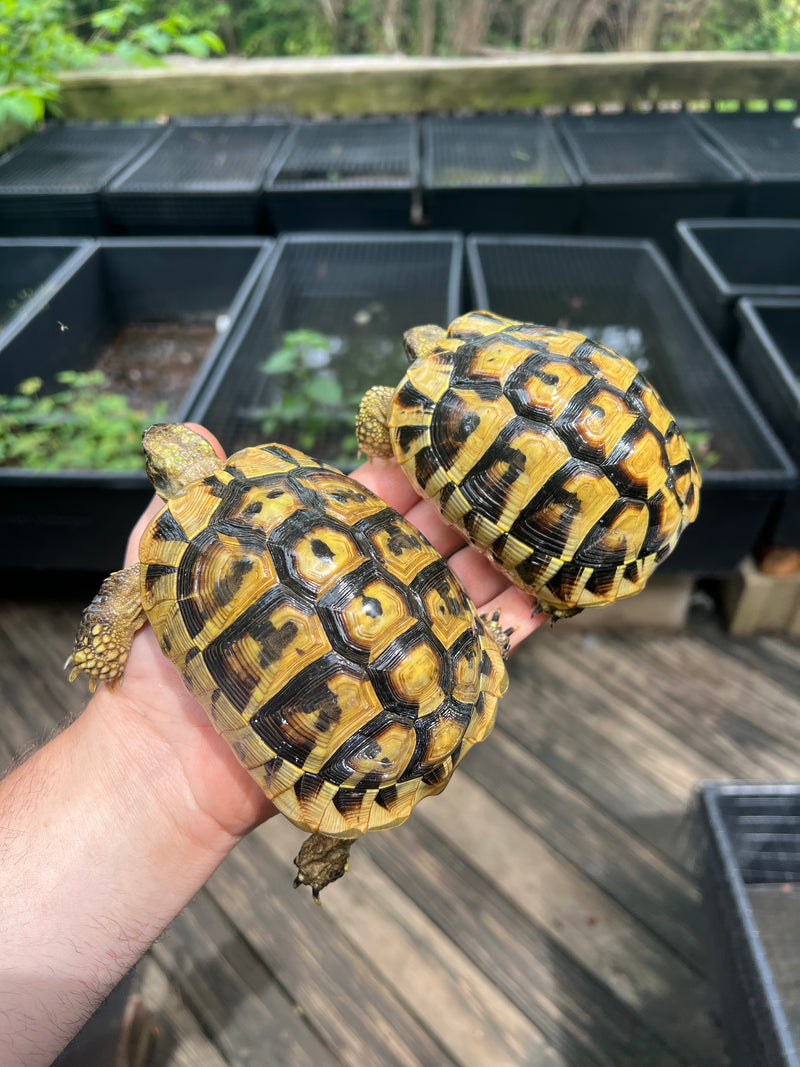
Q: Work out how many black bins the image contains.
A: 13